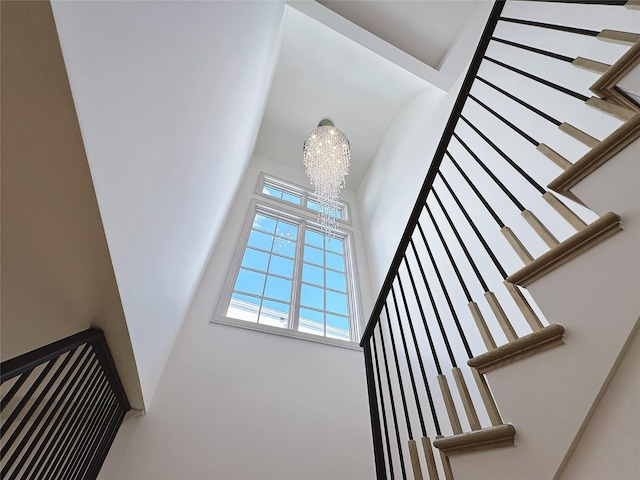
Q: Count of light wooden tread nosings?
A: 5